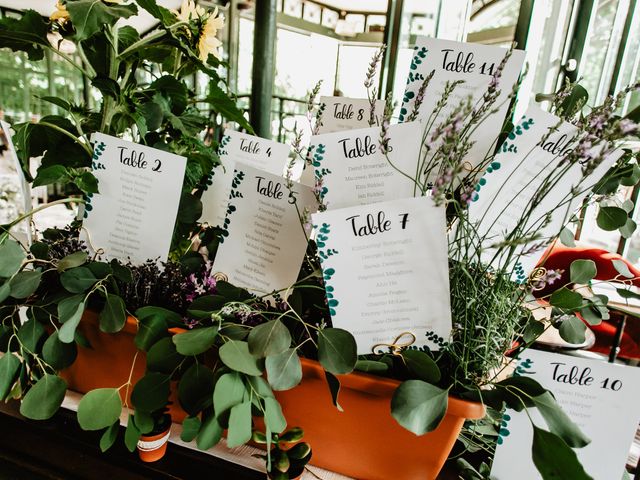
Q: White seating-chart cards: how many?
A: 9